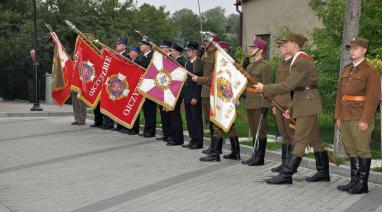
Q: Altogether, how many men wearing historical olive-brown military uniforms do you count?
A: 6